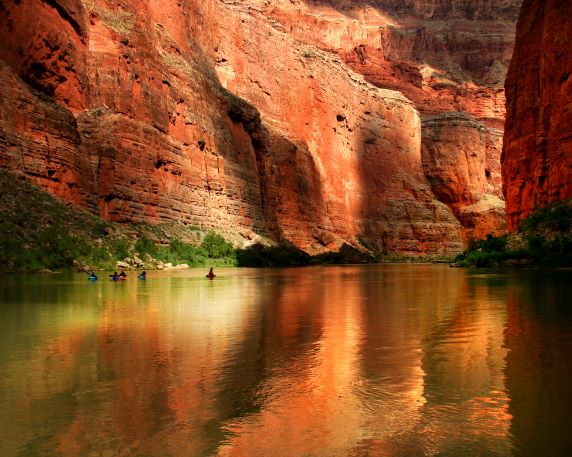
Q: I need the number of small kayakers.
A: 5